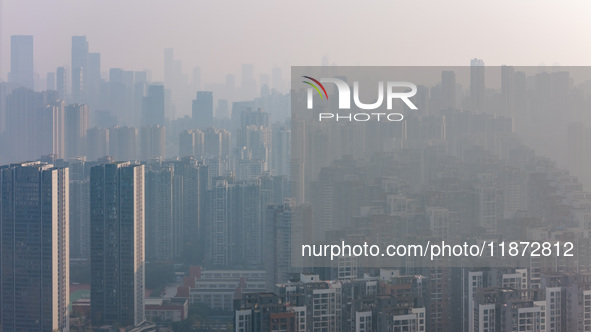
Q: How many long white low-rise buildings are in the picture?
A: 3